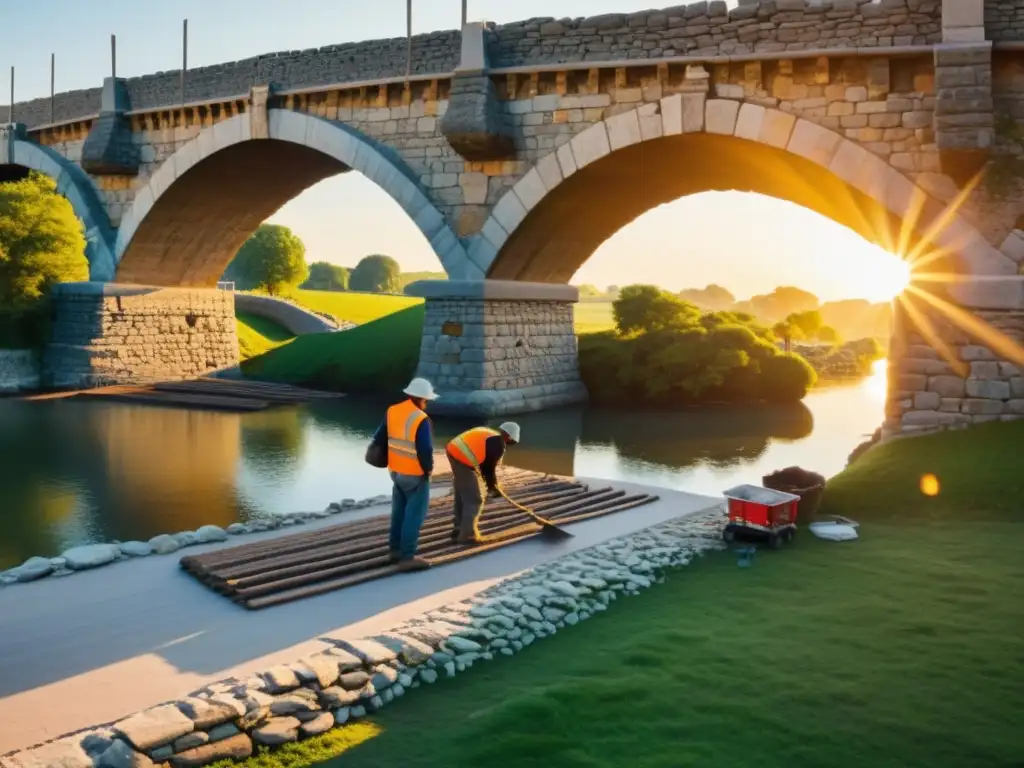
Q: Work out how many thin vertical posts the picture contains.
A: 6